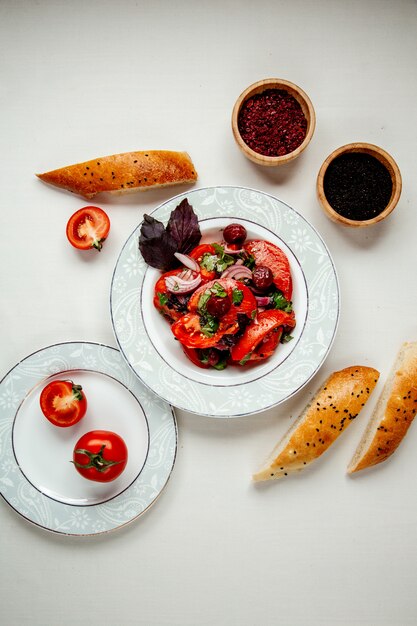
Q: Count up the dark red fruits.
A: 3